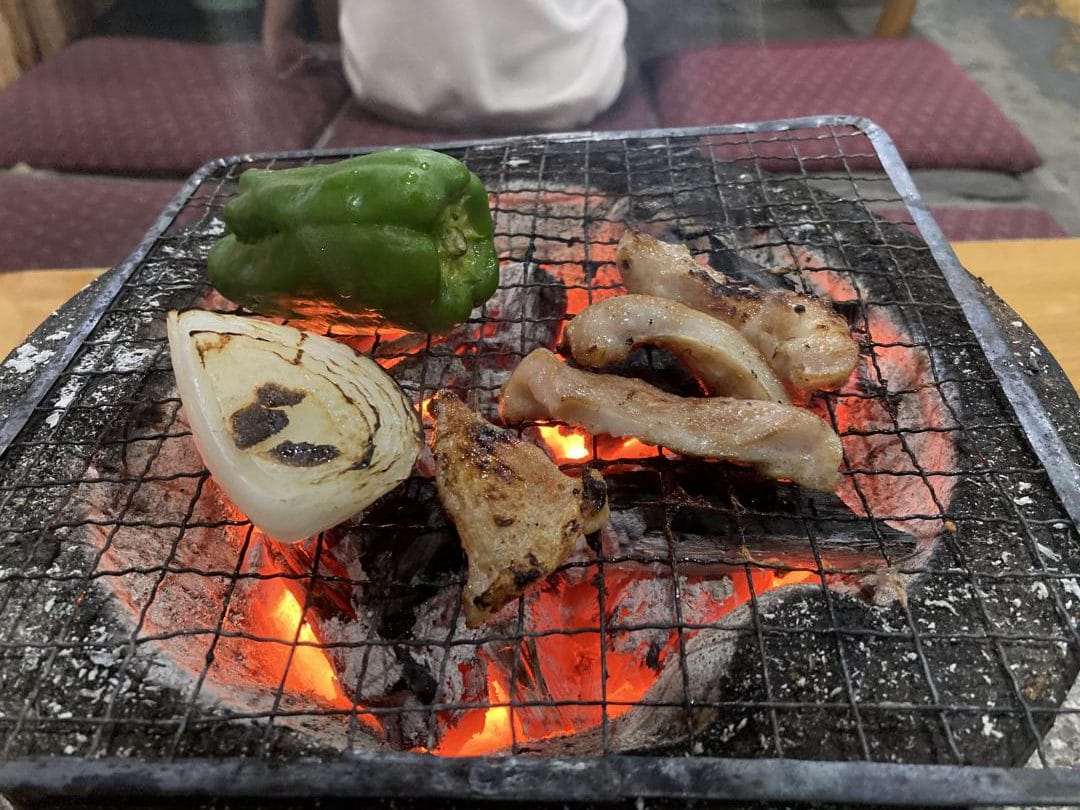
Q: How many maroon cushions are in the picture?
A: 5